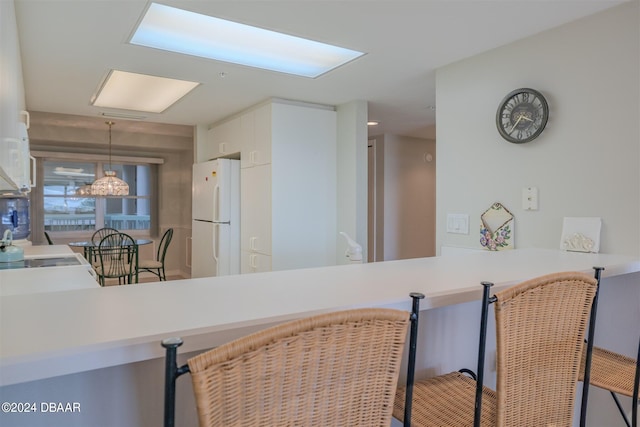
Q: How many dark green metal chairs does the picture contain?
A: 4